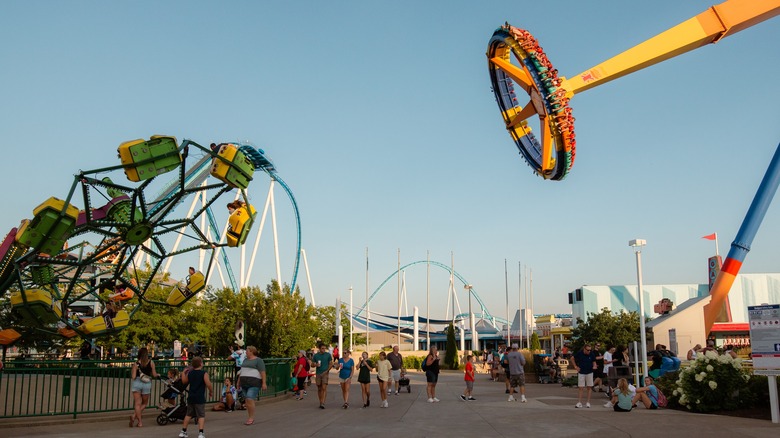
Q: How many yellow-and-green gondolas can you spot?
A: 7